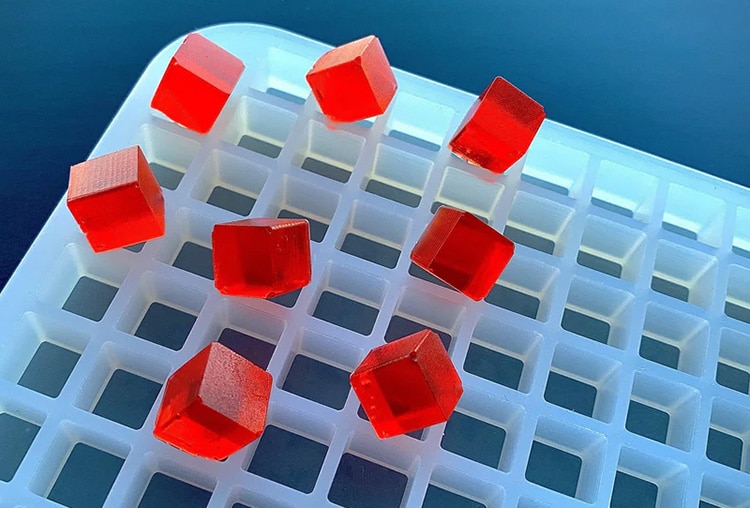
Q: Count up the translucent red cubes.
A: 8